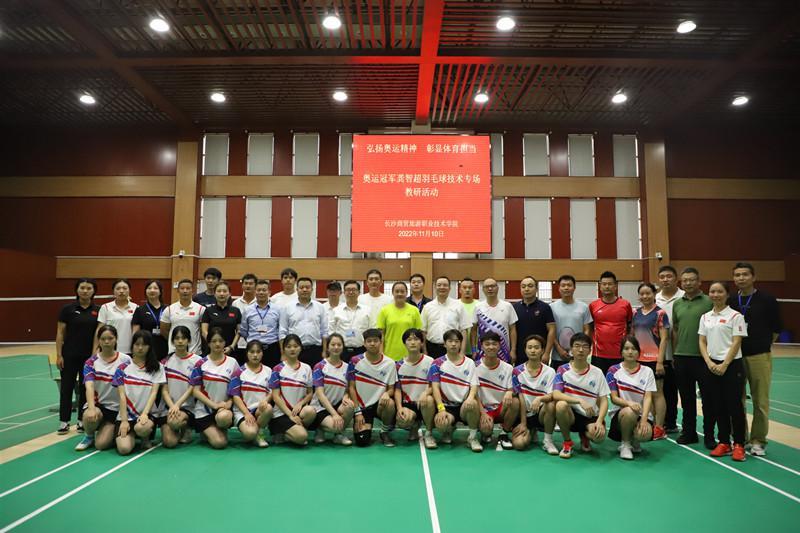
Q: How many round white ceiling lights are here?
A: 10